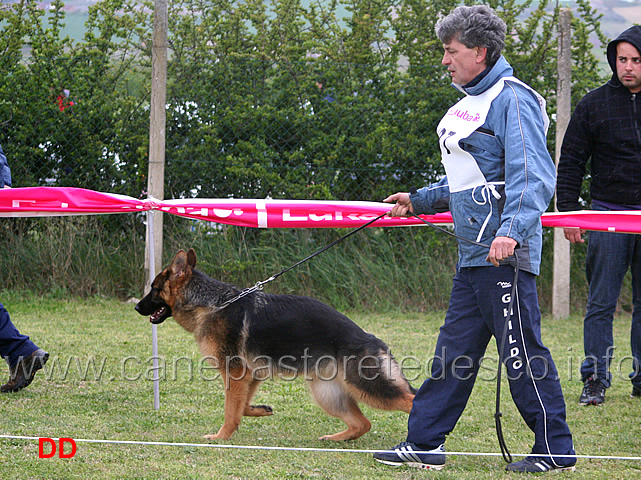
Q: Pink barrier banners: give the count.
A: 1